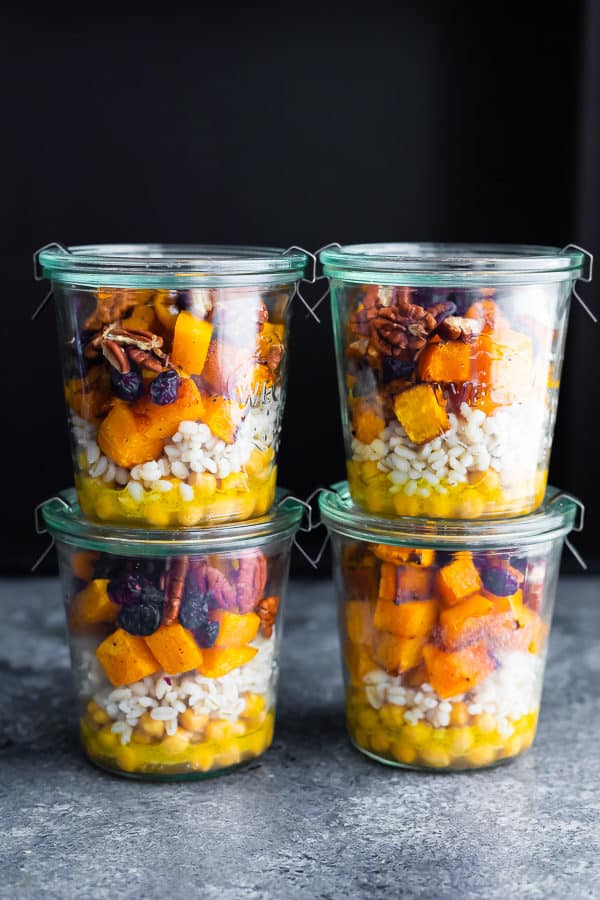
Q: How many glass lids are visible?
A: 4